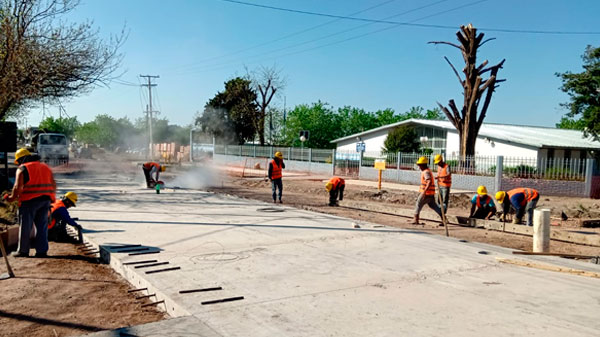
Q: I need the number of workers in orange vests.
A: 9